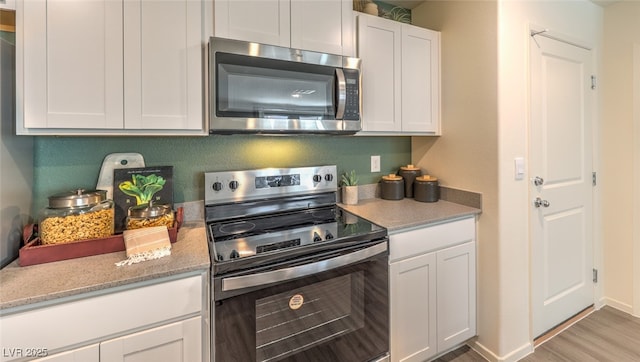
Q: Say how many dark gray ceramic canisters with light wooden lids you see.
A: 3